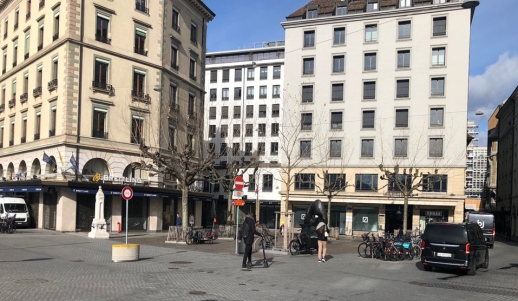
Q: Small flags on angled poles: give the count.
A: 3